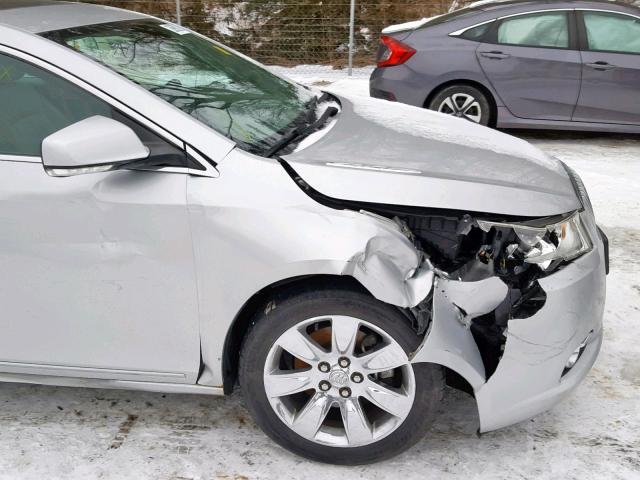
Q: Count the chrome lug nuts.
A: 5